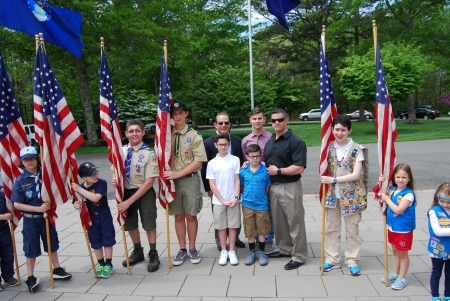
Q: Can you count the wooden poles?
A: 7